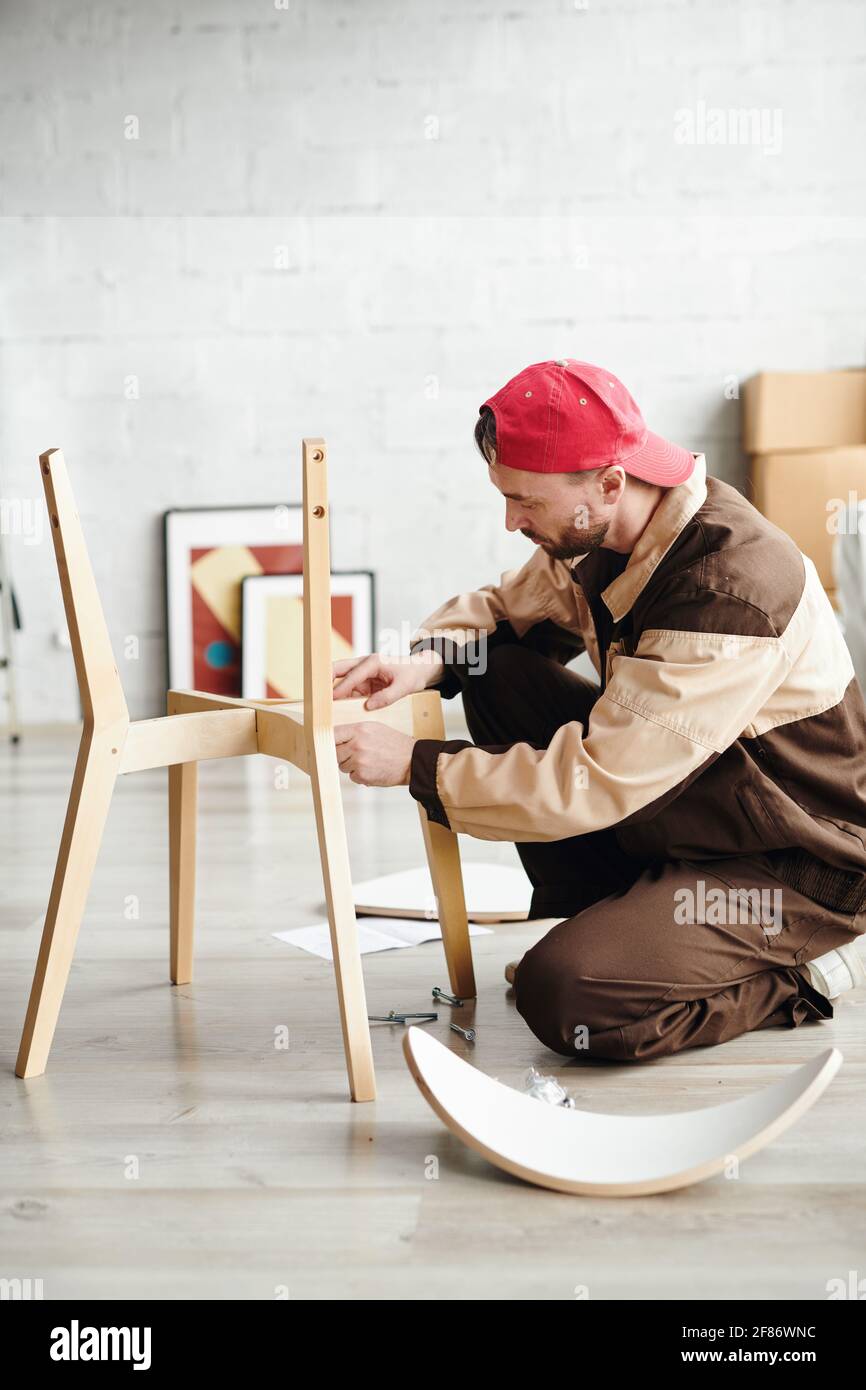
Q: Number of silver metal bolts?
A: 4